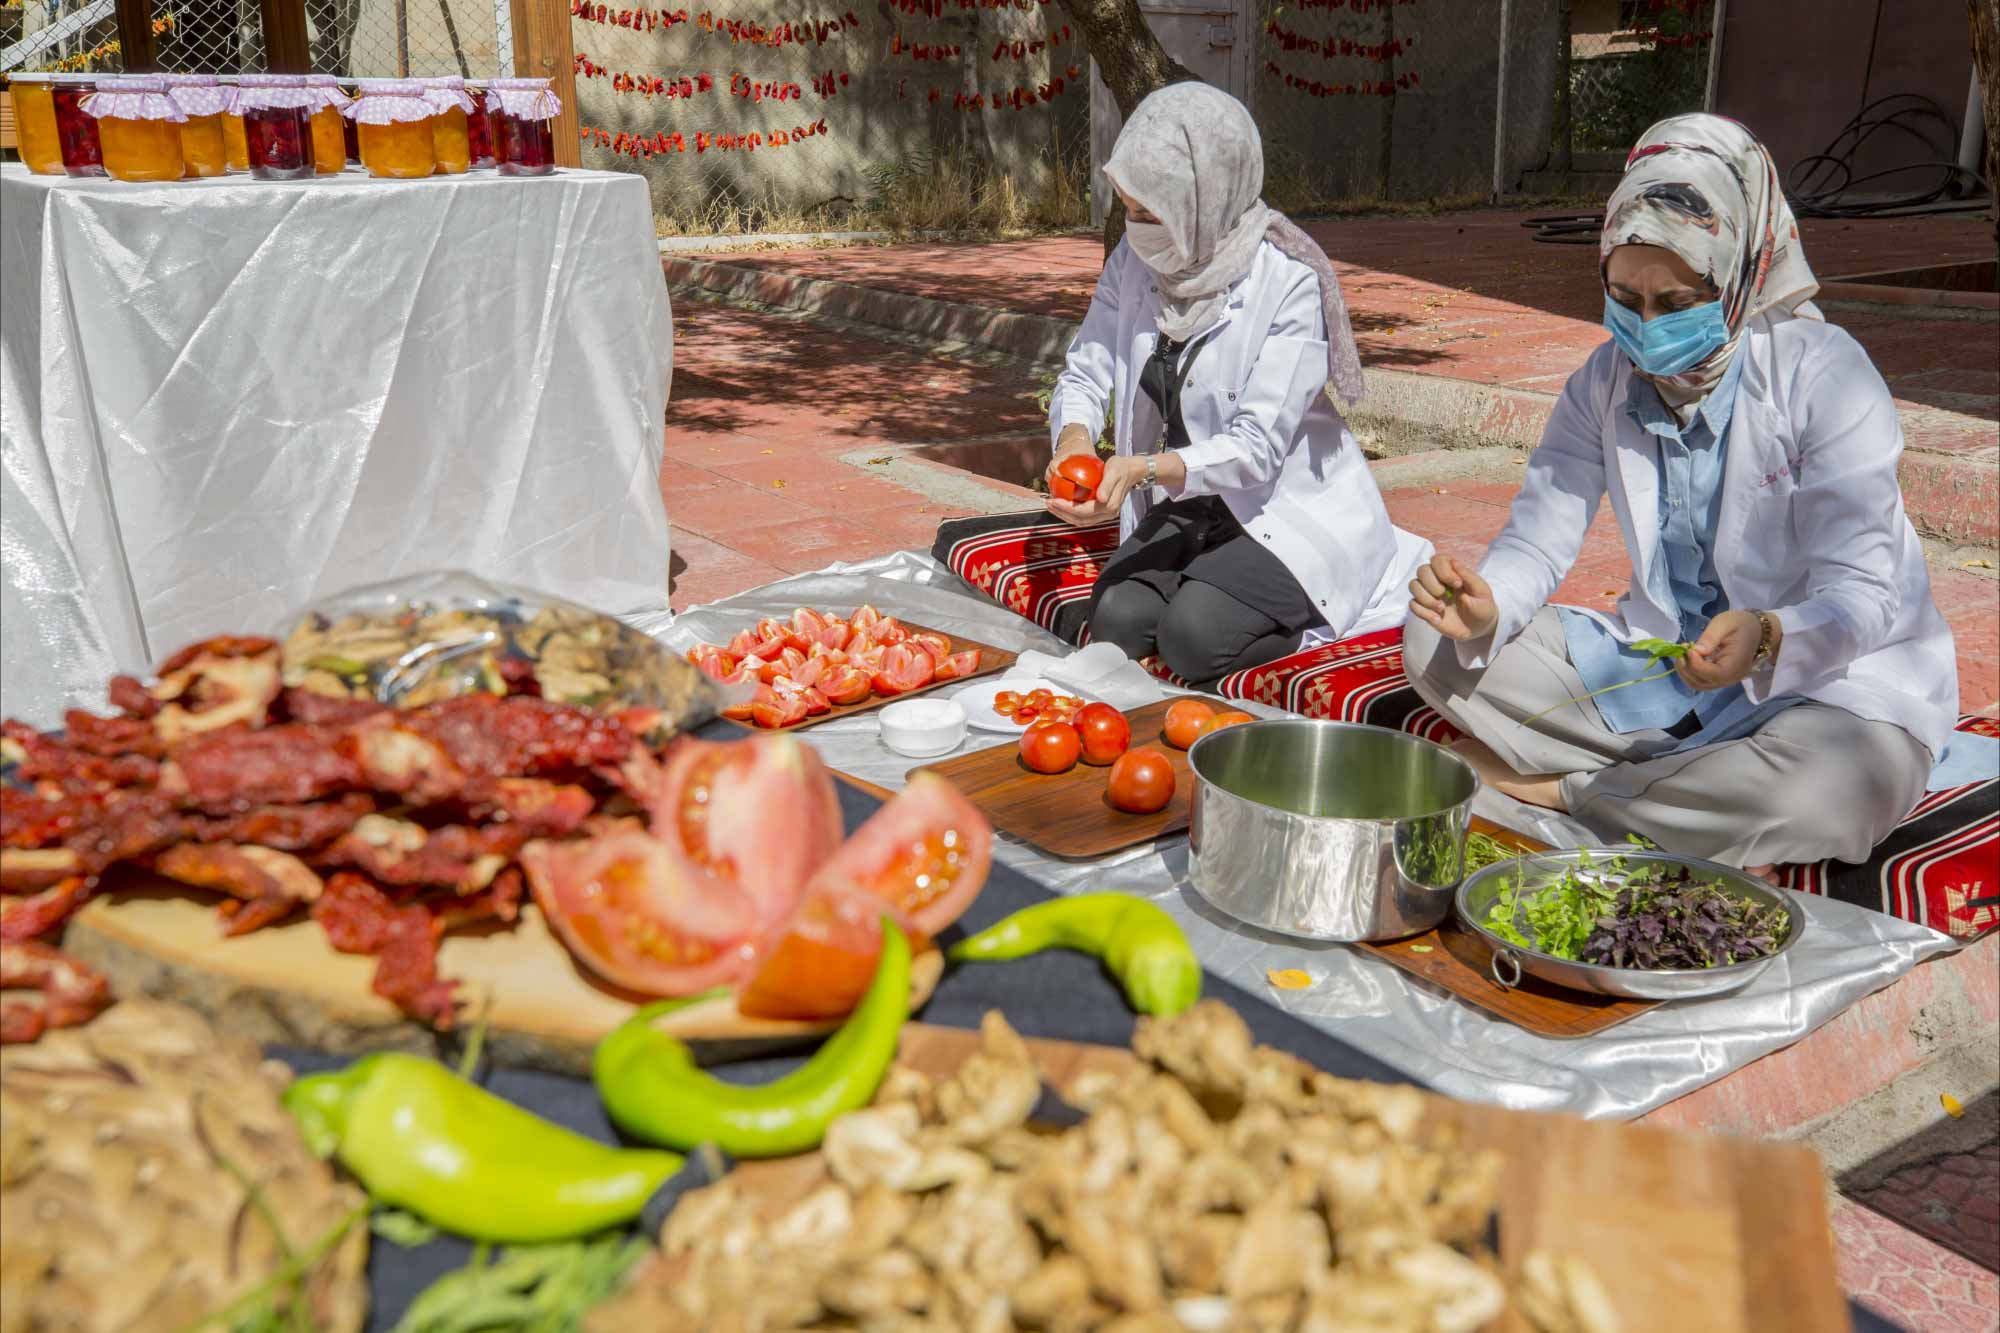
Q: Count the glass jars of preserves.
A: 12